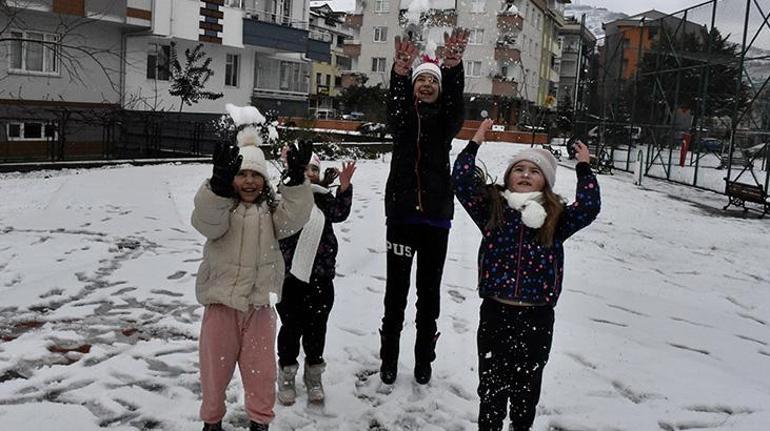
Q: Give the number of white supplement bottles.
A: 0